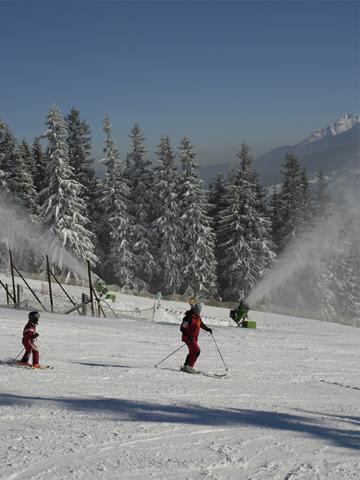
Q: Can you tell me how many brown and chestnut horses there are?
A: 0